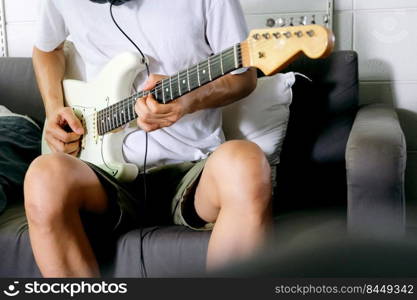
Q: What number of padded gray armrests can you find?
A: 1